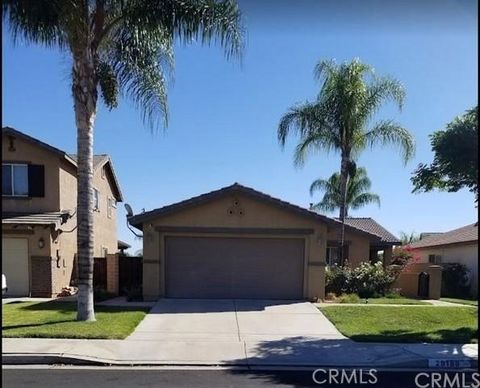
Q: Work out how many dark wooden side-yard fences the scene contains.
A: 2